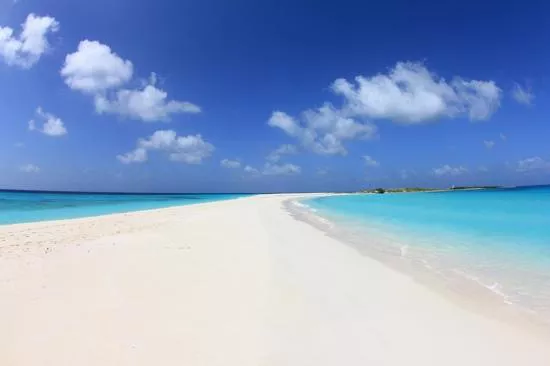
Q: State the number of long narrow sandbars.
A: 1